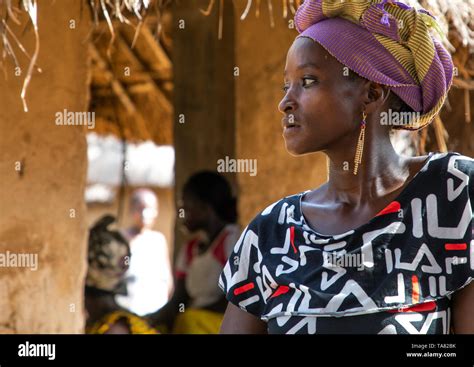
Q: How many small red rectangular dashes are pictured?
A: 7